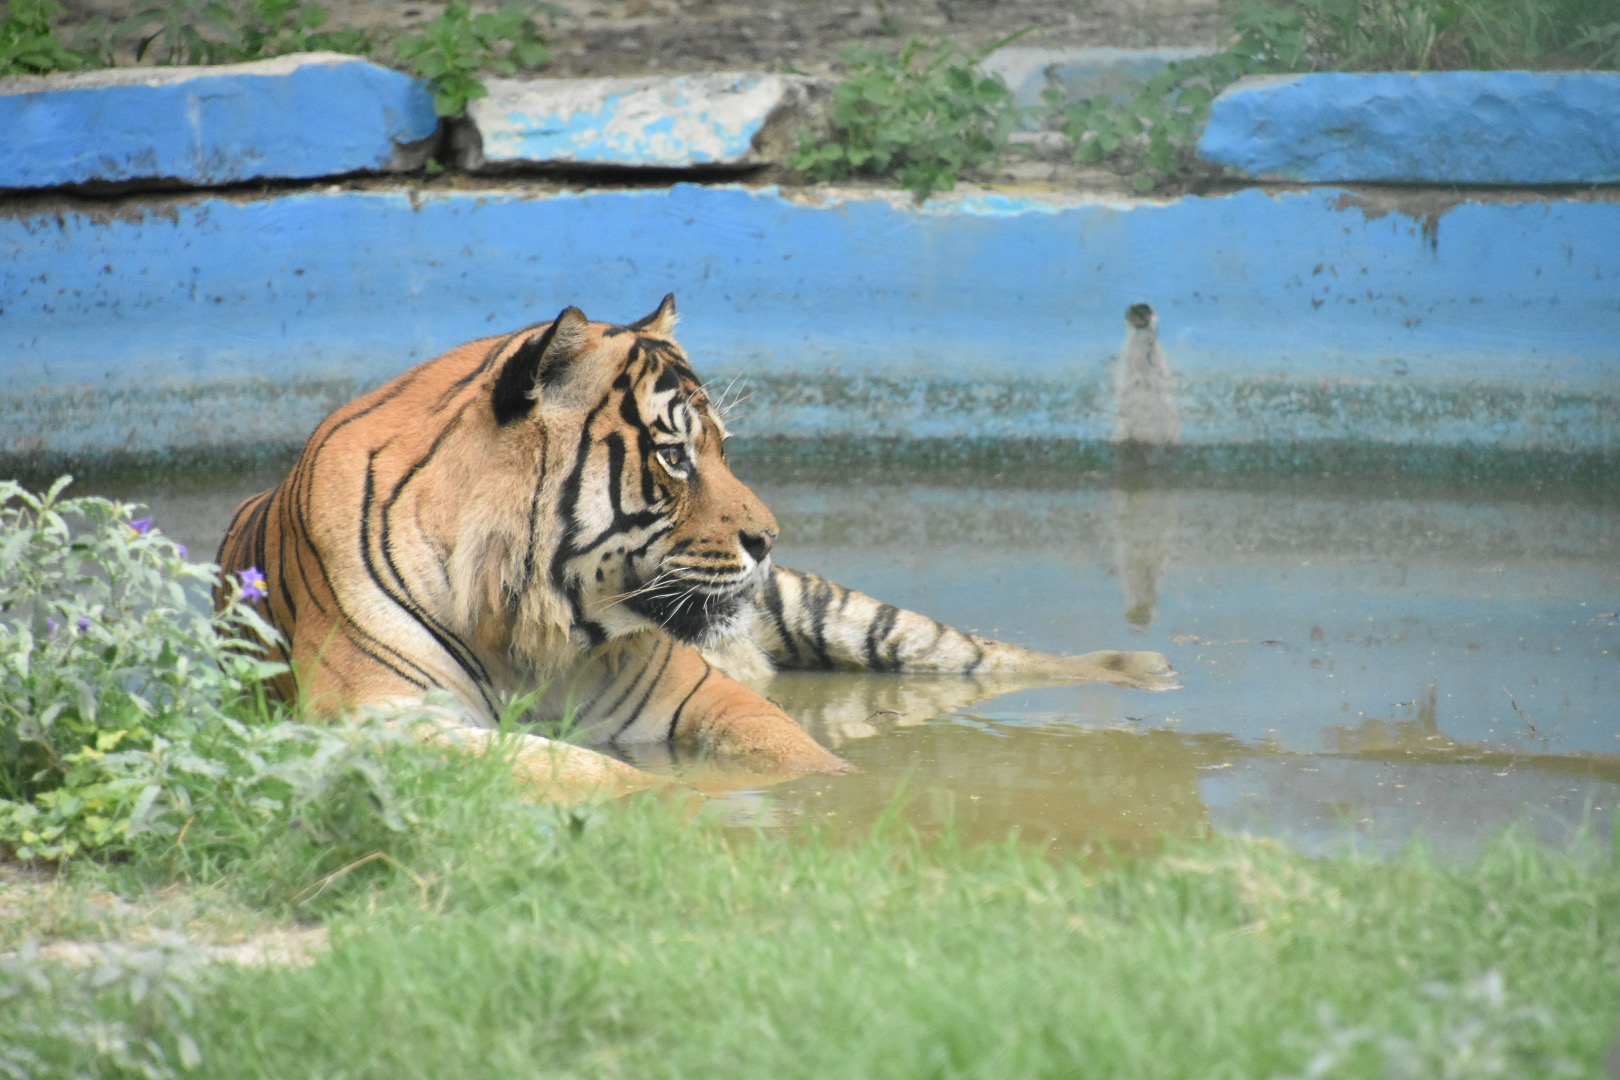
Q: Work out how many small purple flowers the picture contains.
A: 5